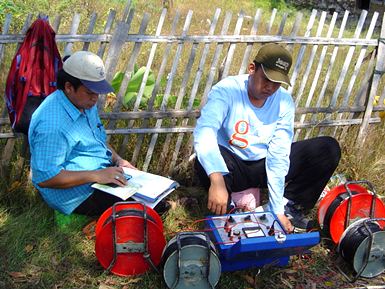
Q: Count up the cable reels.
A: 4